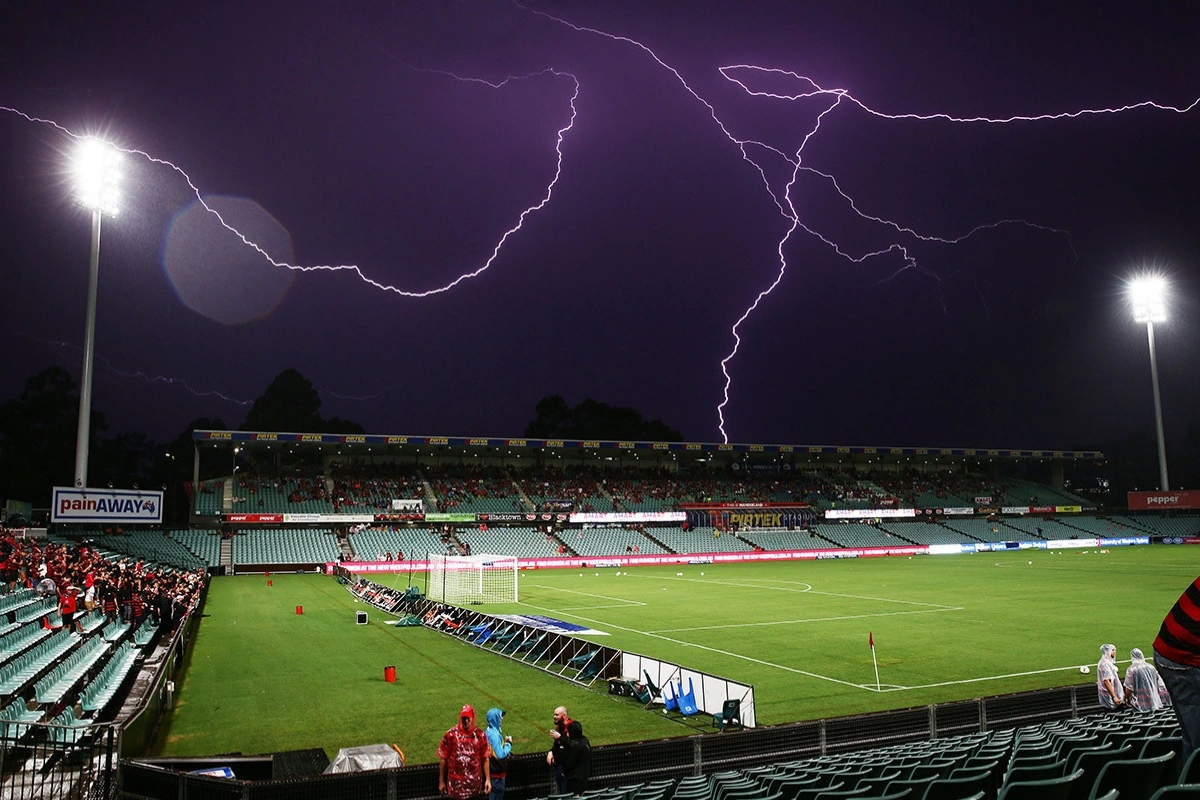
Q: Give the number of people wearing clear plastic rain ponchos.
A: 2